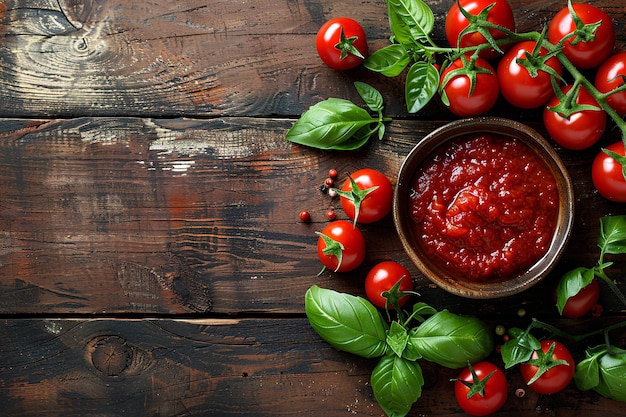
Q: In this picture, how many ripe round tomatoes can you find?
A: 14